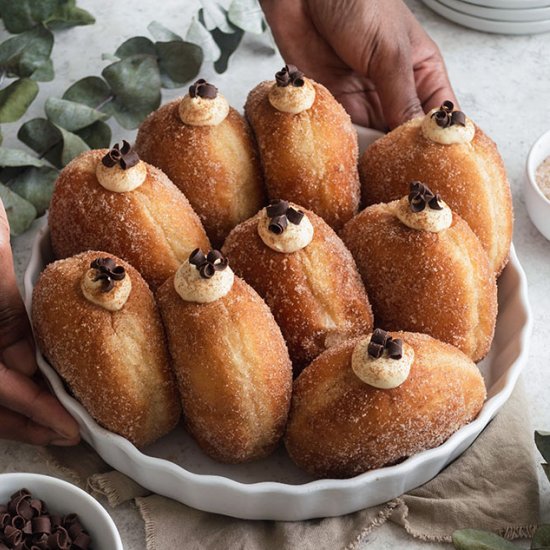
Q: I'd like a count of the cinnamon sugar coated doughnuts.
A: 9